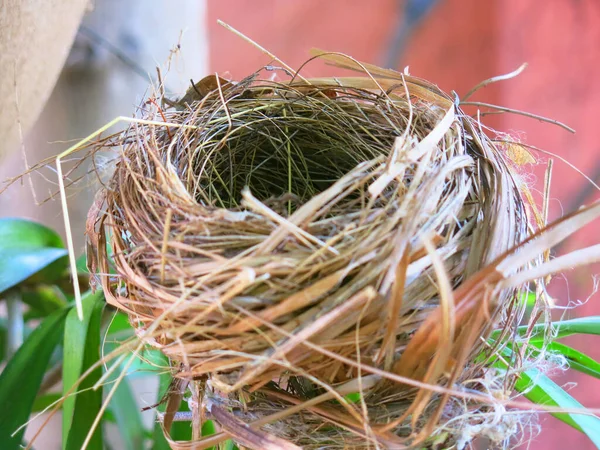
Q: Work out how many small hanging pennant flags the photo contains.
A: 0